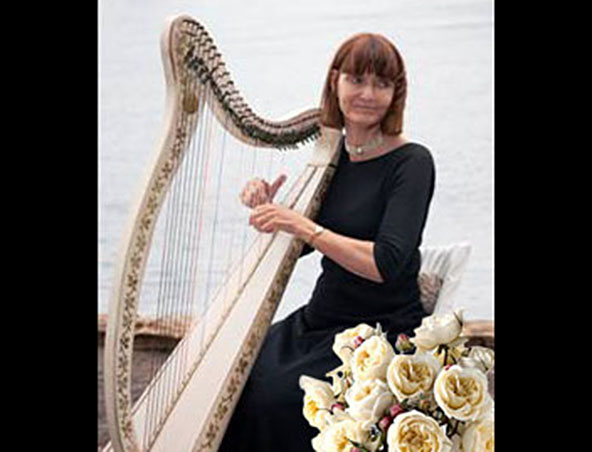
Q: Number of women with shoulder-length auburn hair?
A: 1